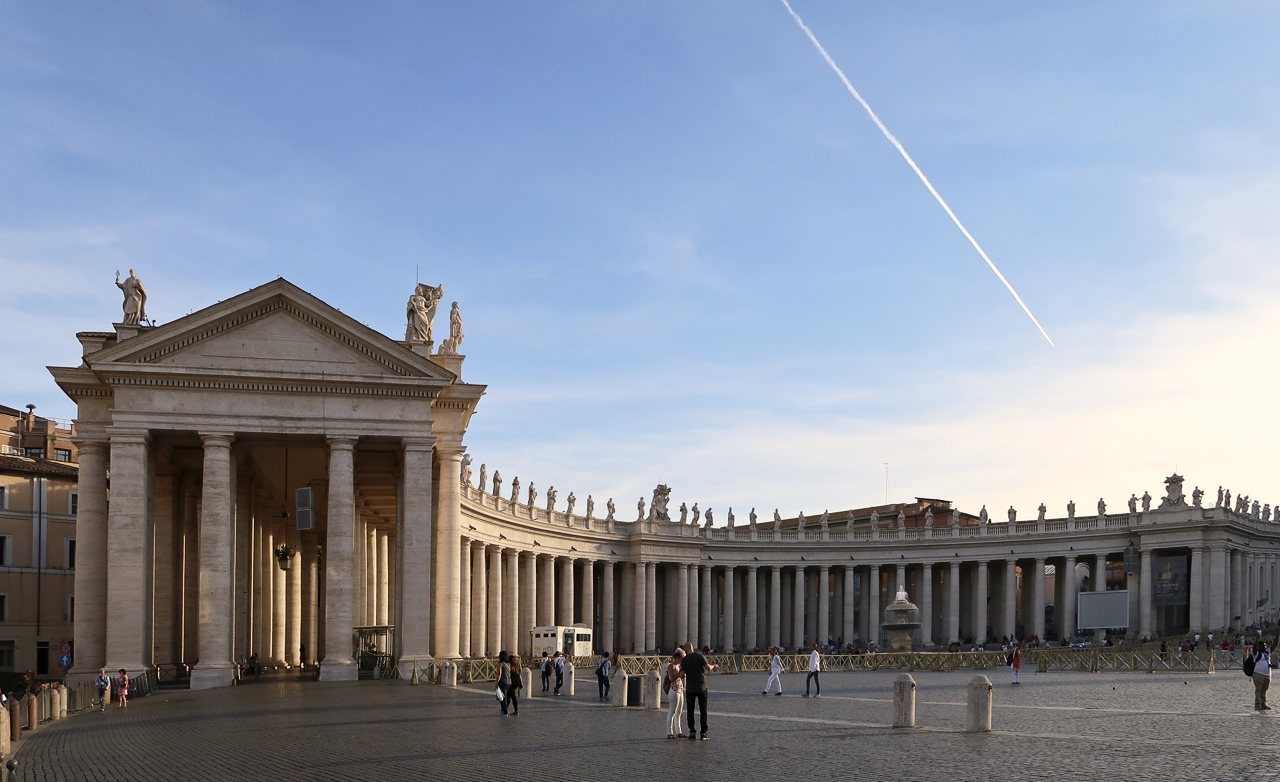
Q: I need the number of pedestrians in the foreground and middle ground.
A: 13